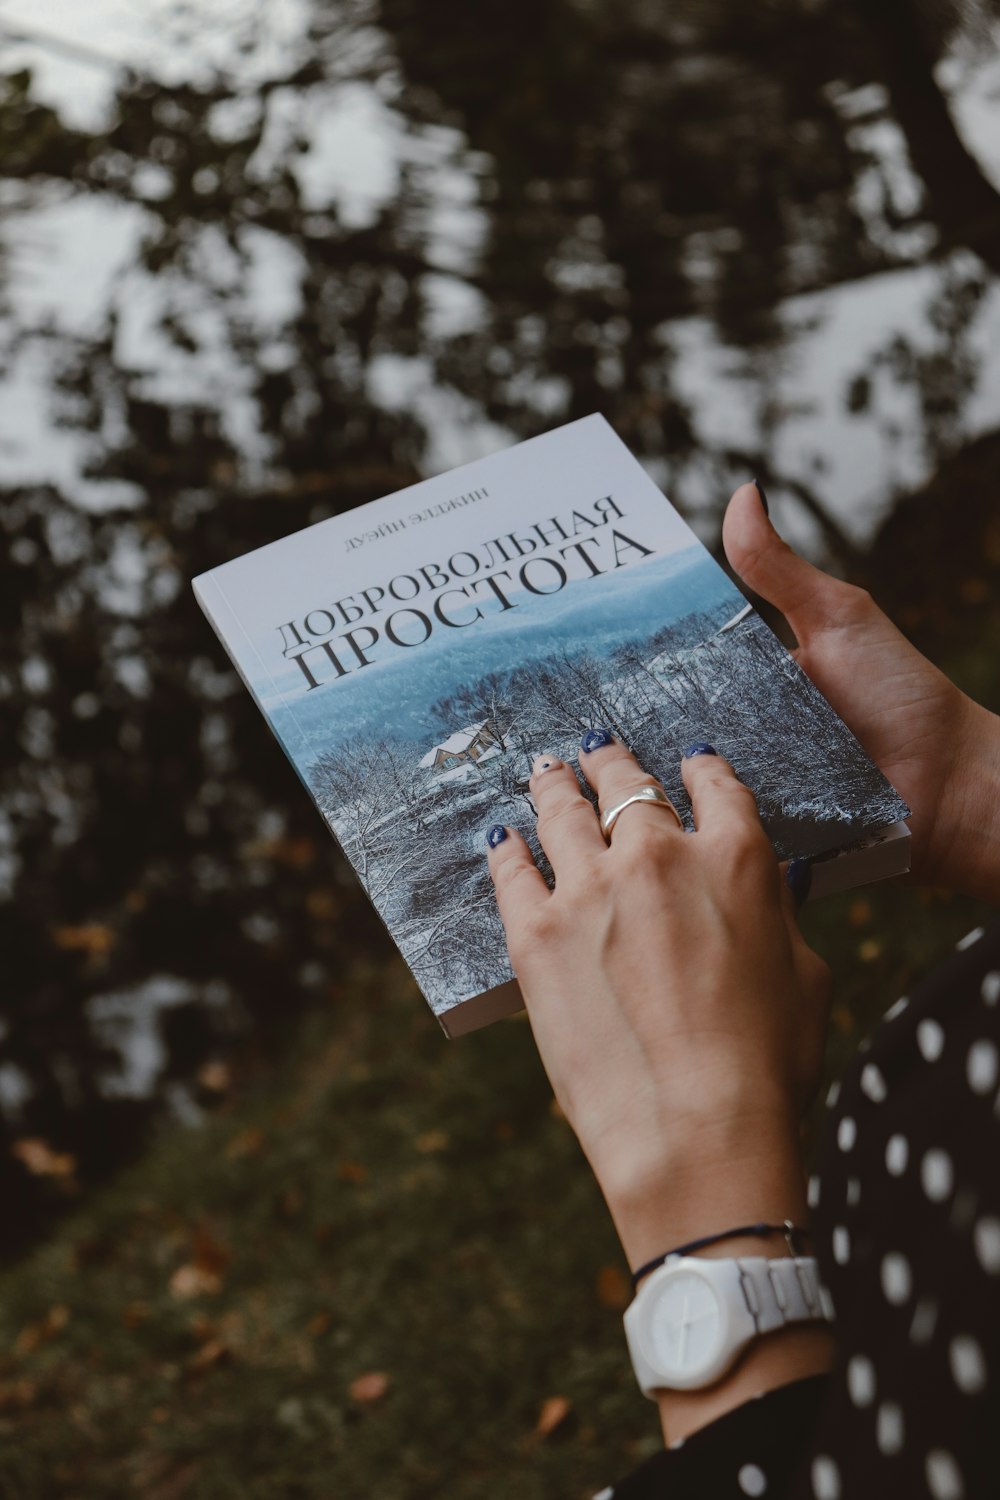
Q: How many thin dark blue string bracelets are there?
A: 1